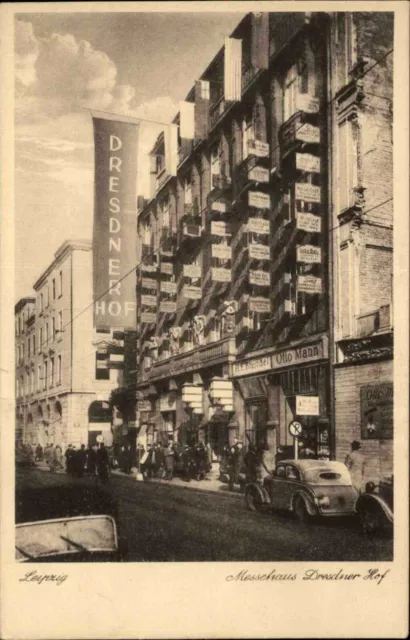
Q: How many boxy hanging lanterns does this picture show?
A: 2